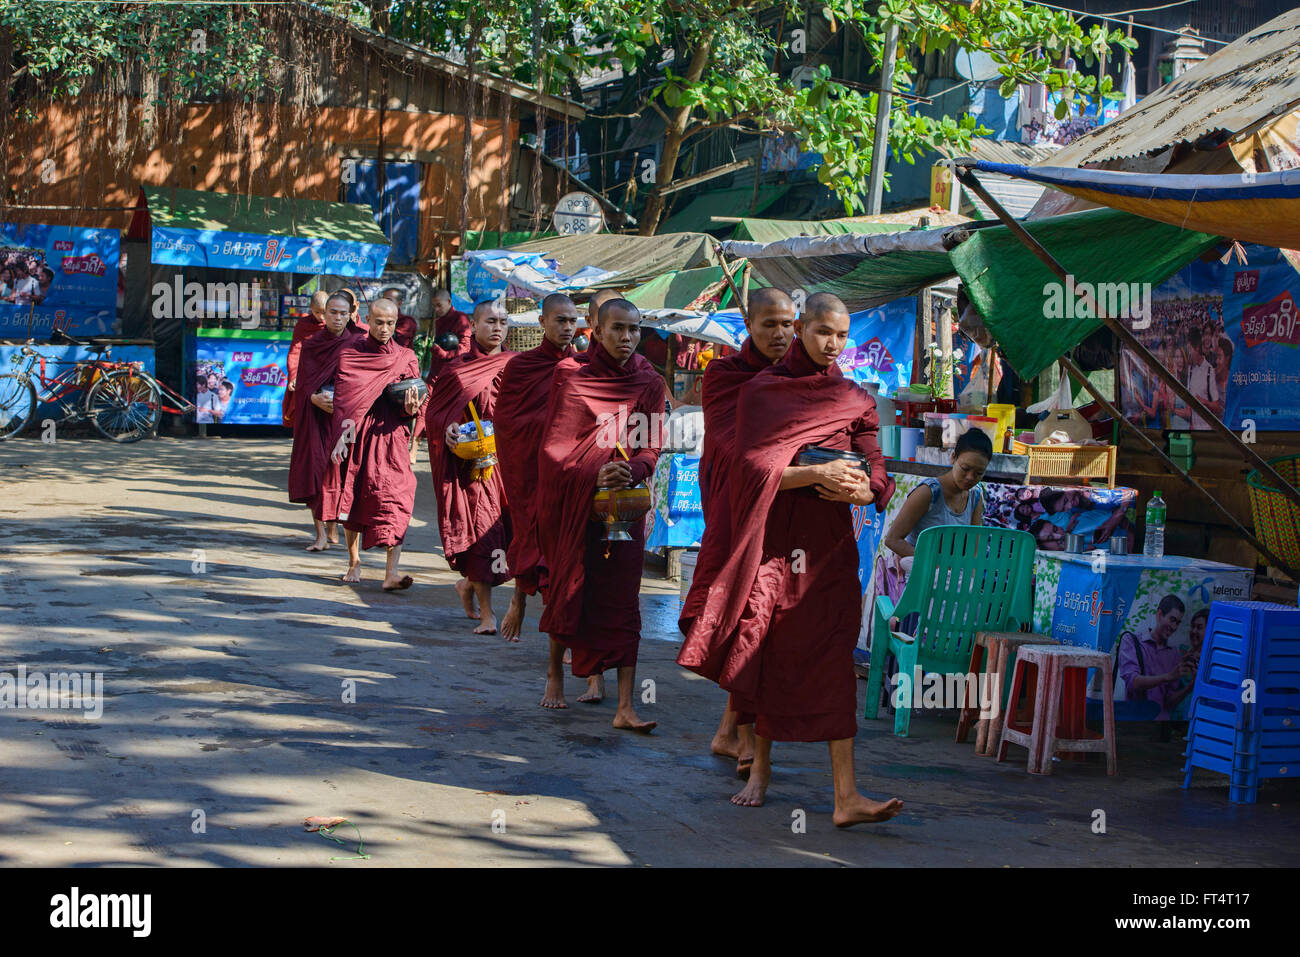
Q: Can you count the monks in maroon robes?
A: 12